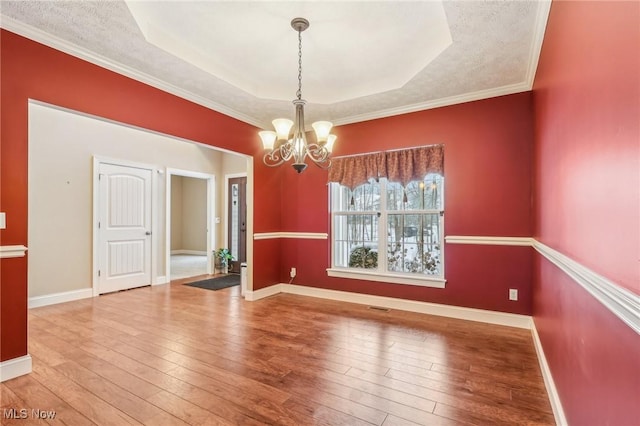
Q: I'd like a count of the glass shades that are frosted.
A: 5